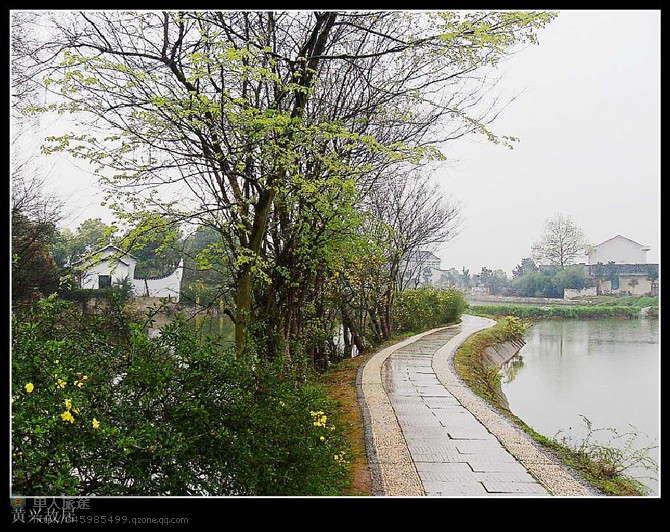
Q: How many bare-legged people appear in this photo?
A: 0